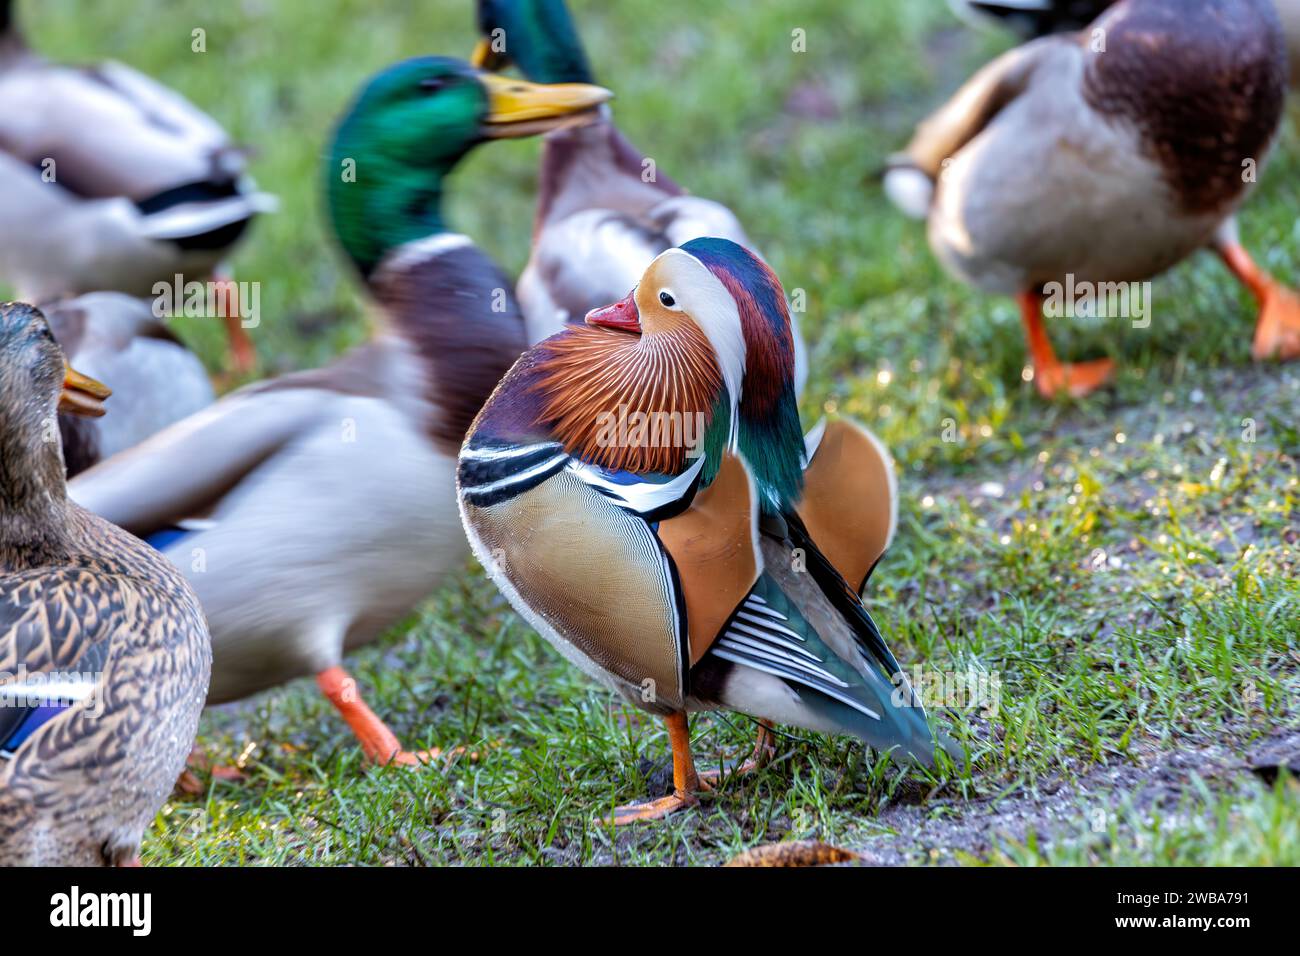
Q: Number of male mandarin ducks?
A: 1